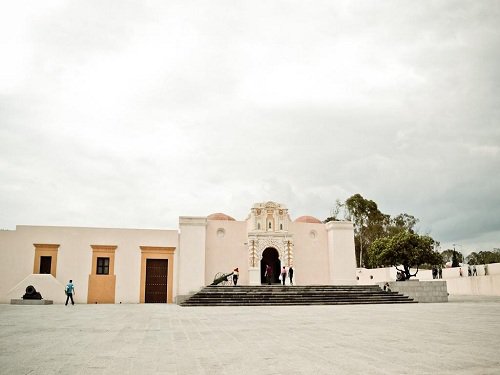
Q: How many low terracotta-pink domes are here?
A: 2